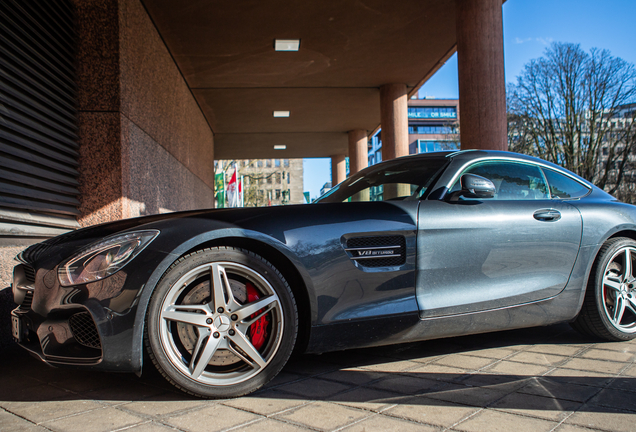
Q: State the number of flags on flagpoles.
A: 3